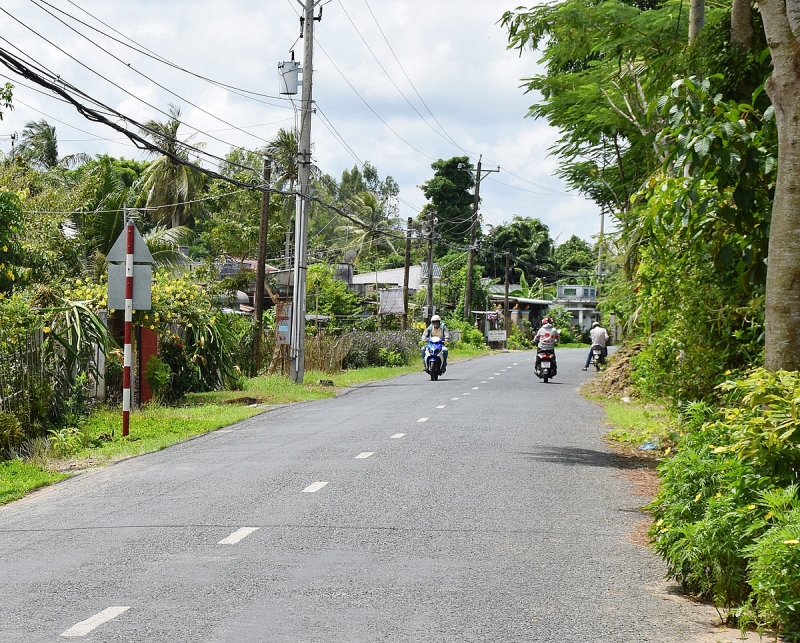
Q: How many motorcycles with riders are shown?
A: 3